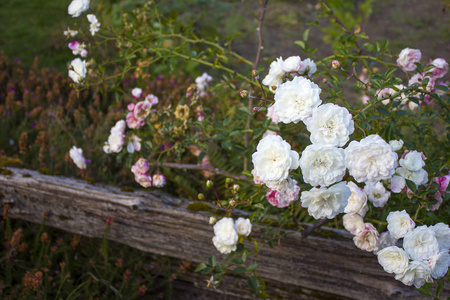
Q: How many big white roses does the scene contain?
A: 6